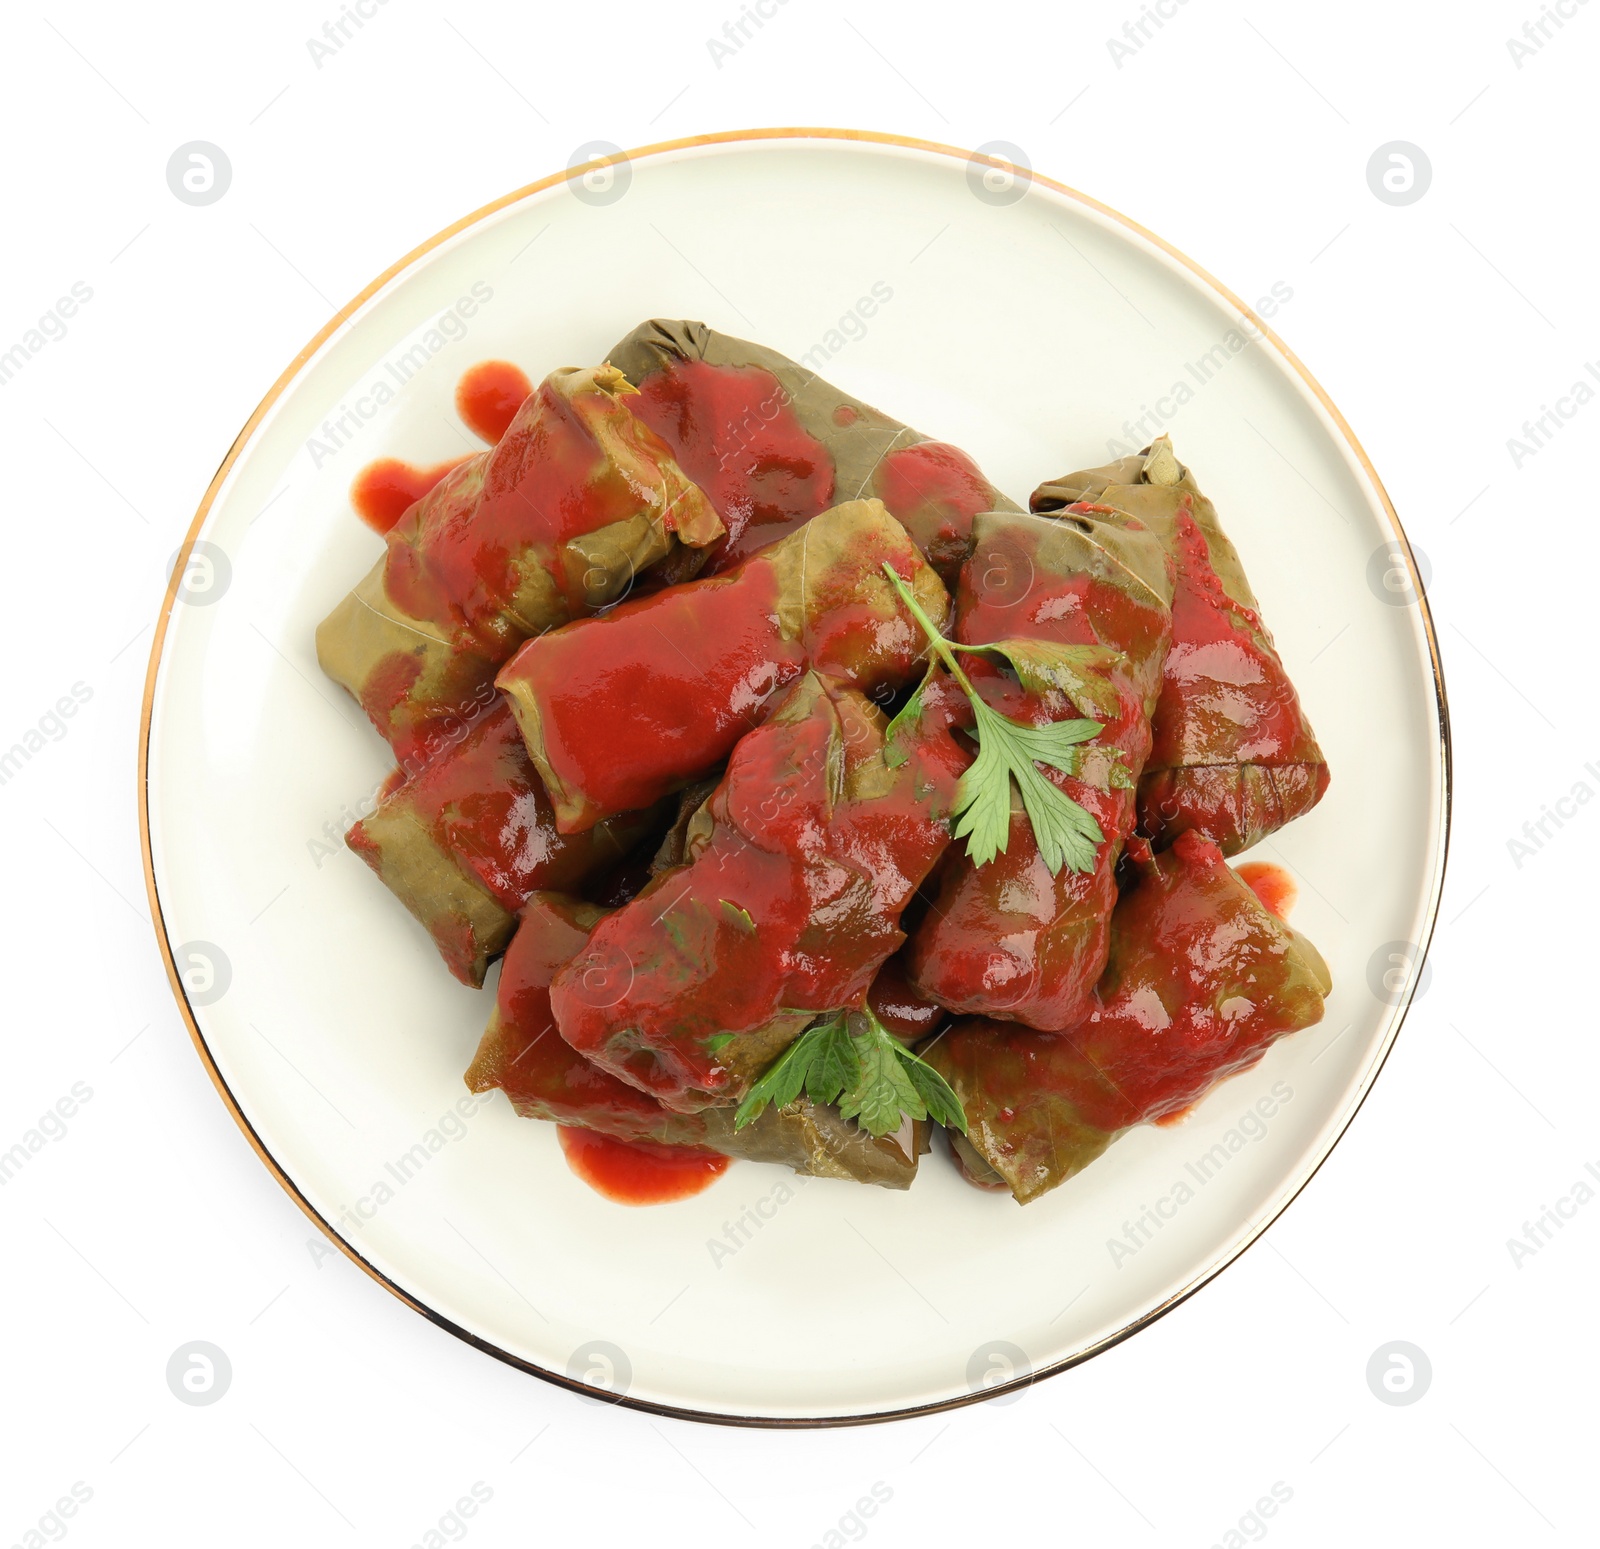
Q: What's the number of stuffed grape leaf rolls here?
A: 9